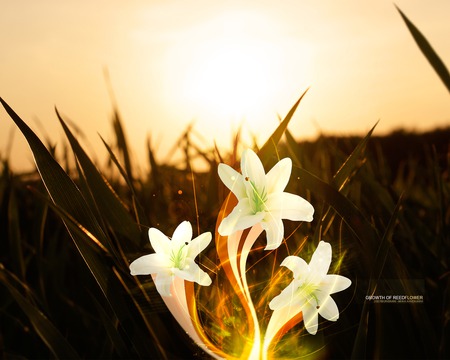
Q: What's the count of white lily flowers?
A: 3